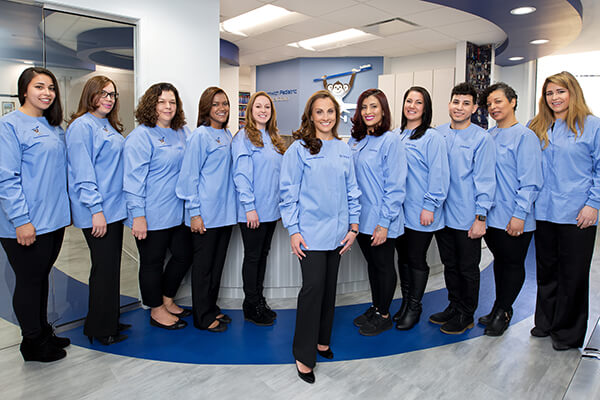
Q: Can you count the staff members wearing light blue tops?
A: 11